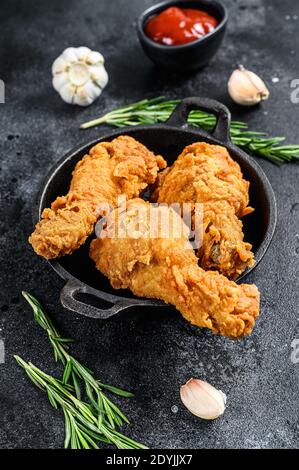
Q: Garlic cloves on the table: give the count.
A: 2